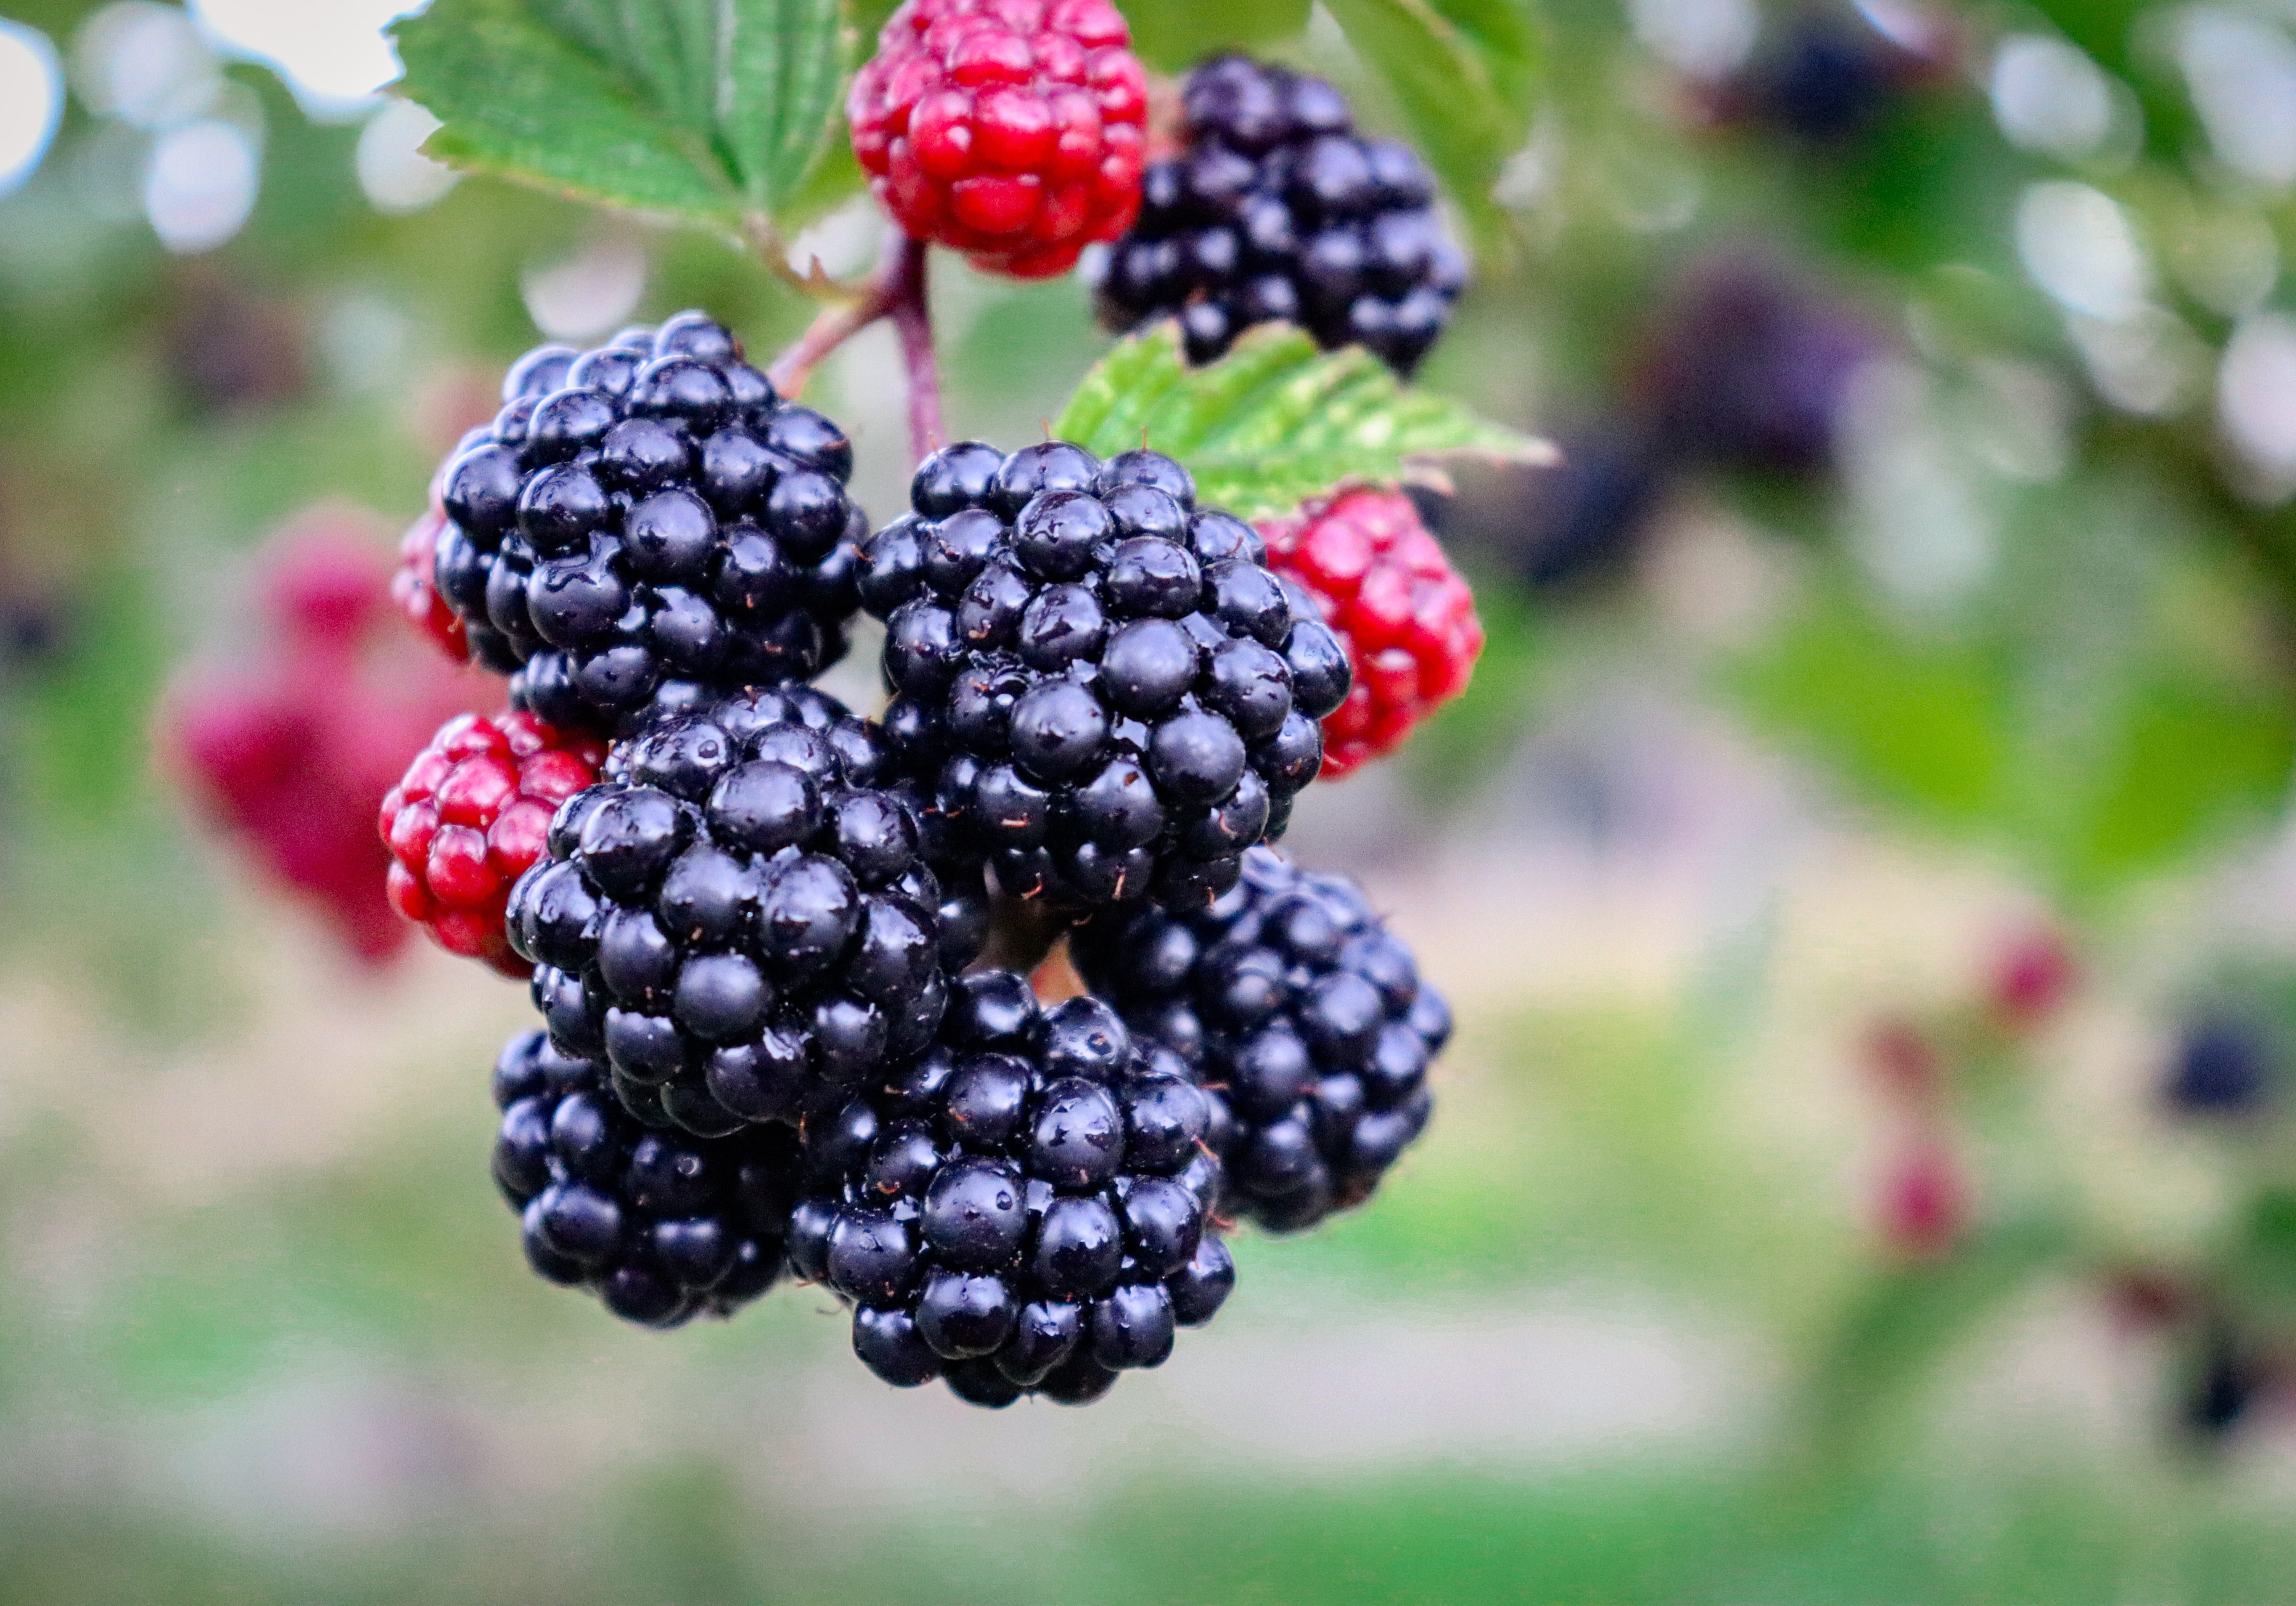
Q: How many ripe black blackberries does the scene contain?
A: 7